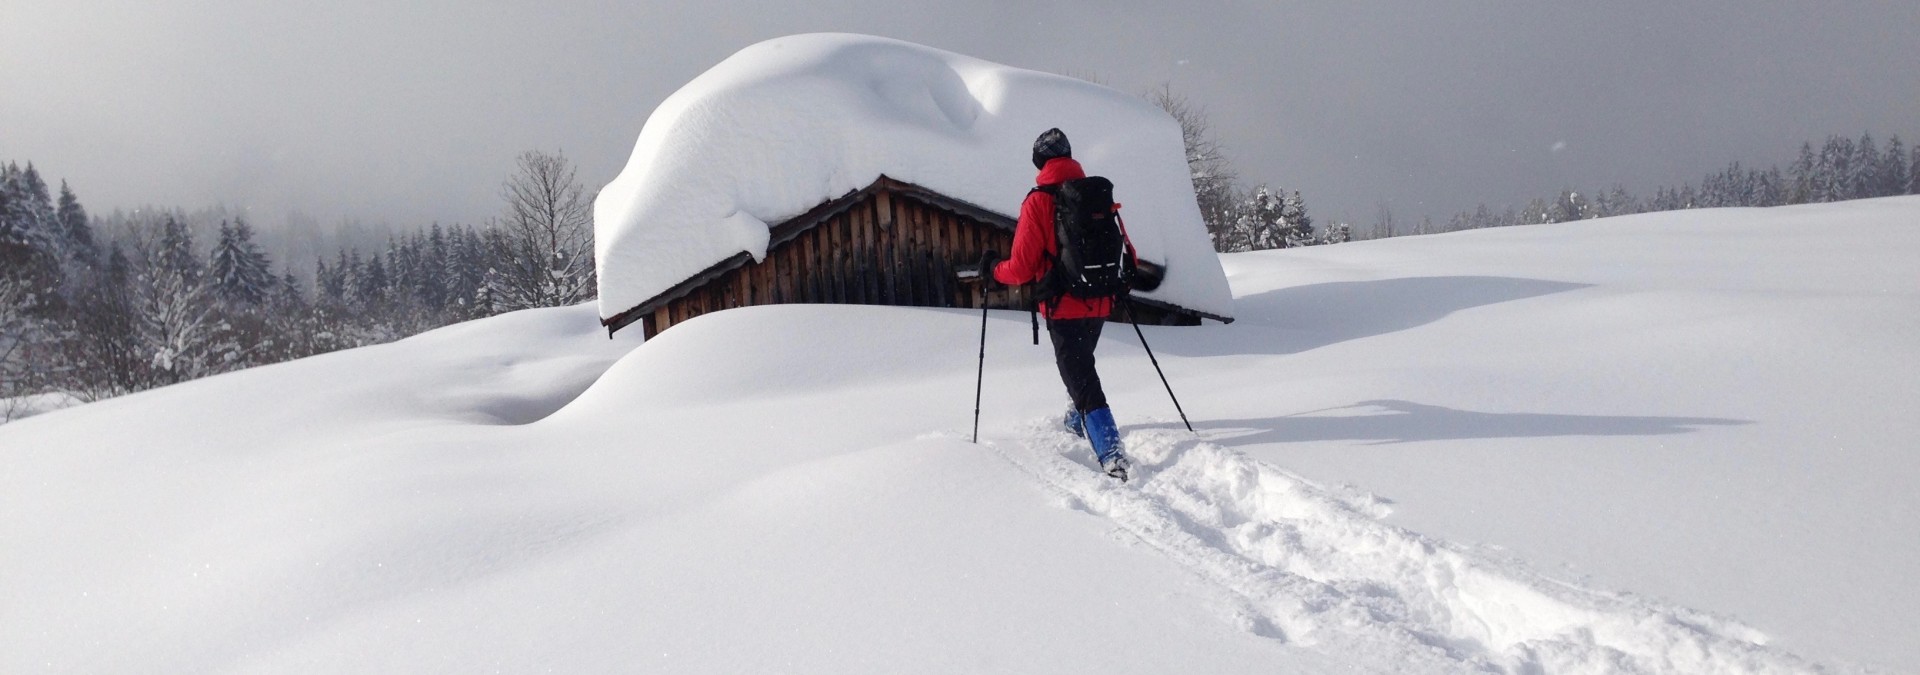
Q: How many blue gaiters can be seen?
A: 2